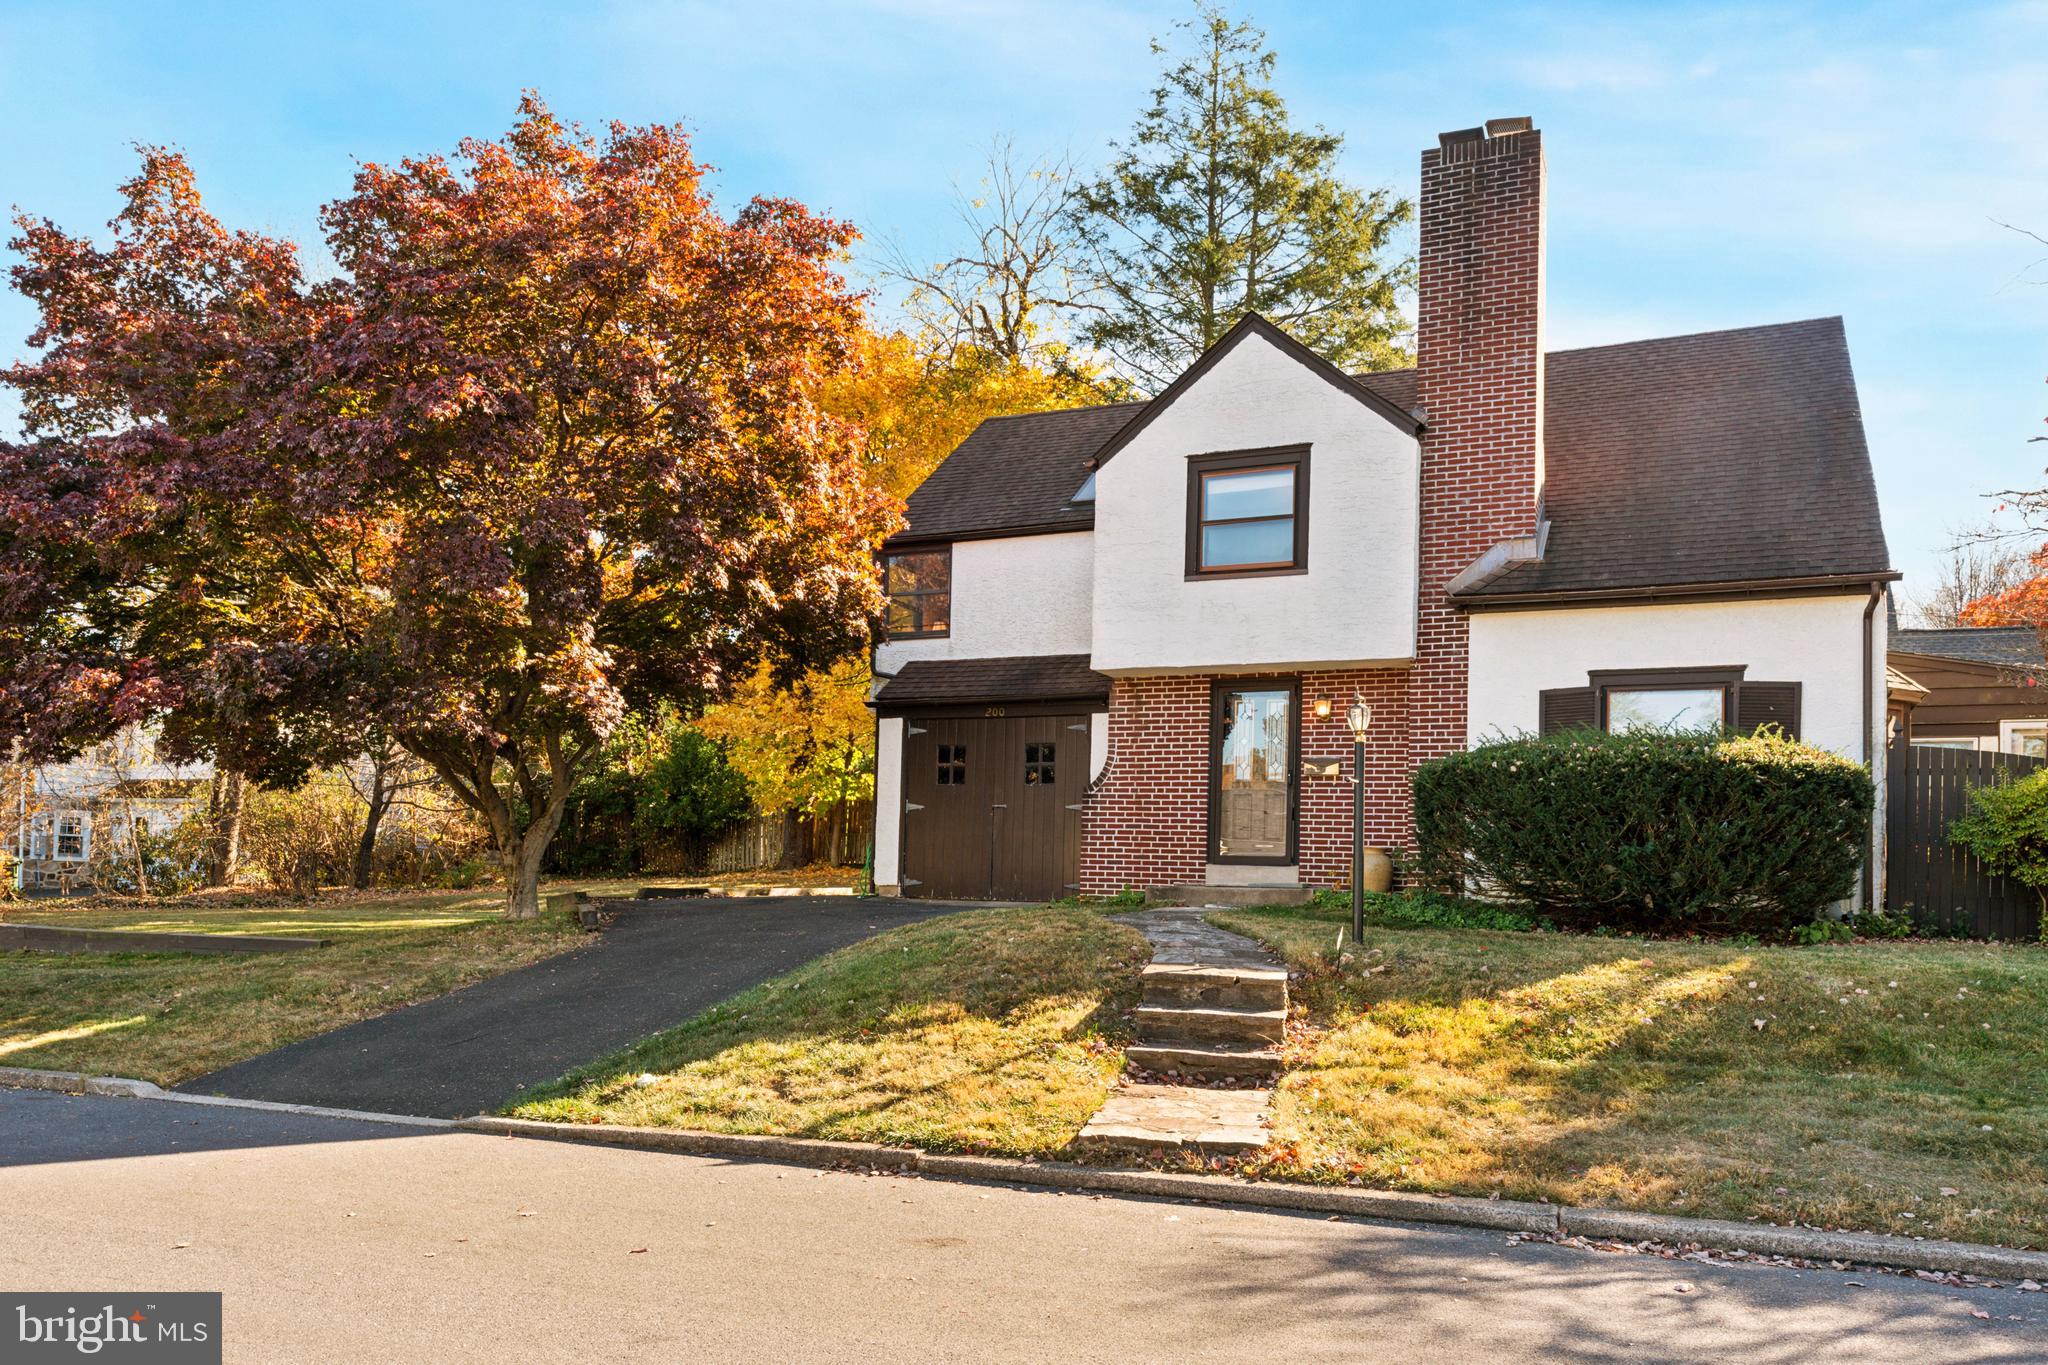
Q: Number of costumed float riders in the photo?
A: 0